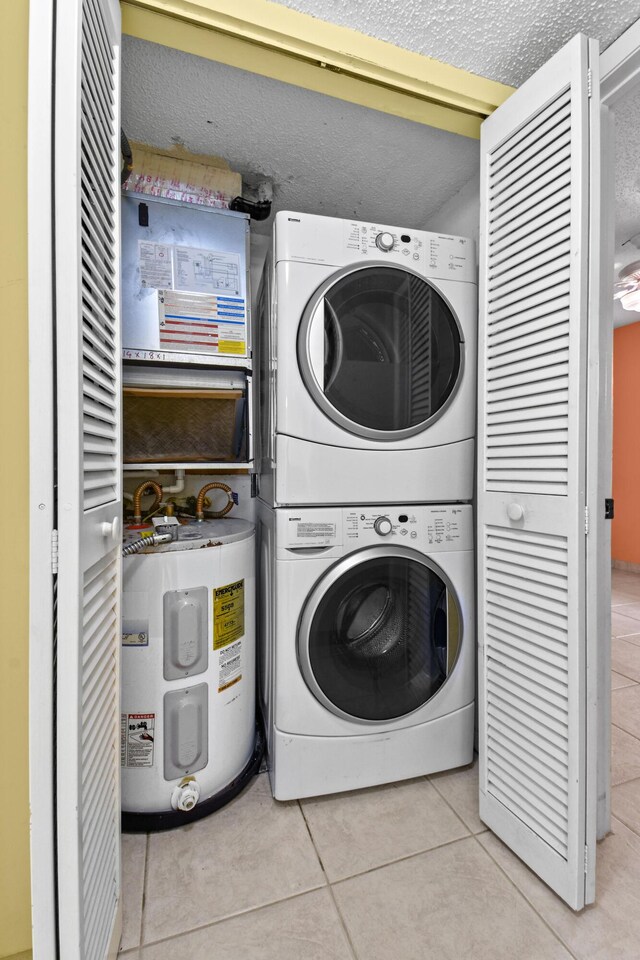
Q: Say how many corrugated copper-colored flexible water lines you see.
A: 2